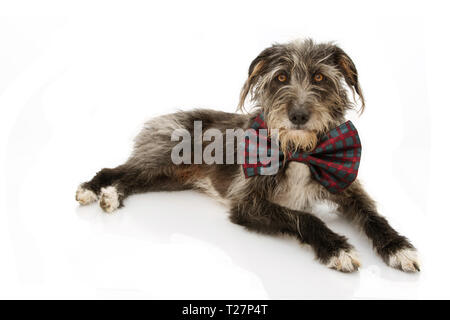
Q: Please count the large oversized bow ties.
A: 1